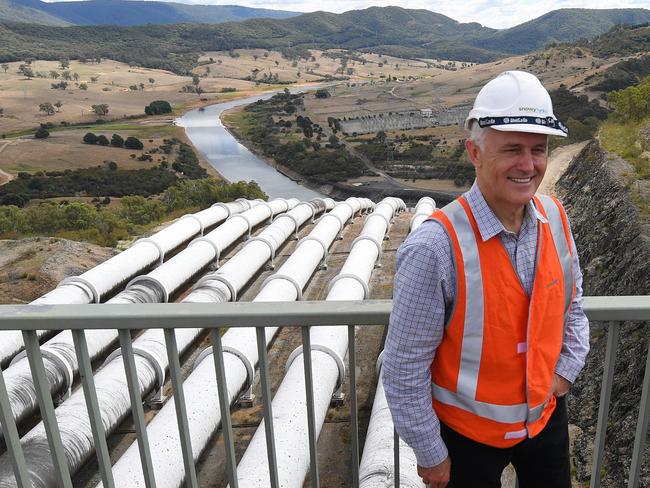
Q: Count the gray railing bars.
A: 12